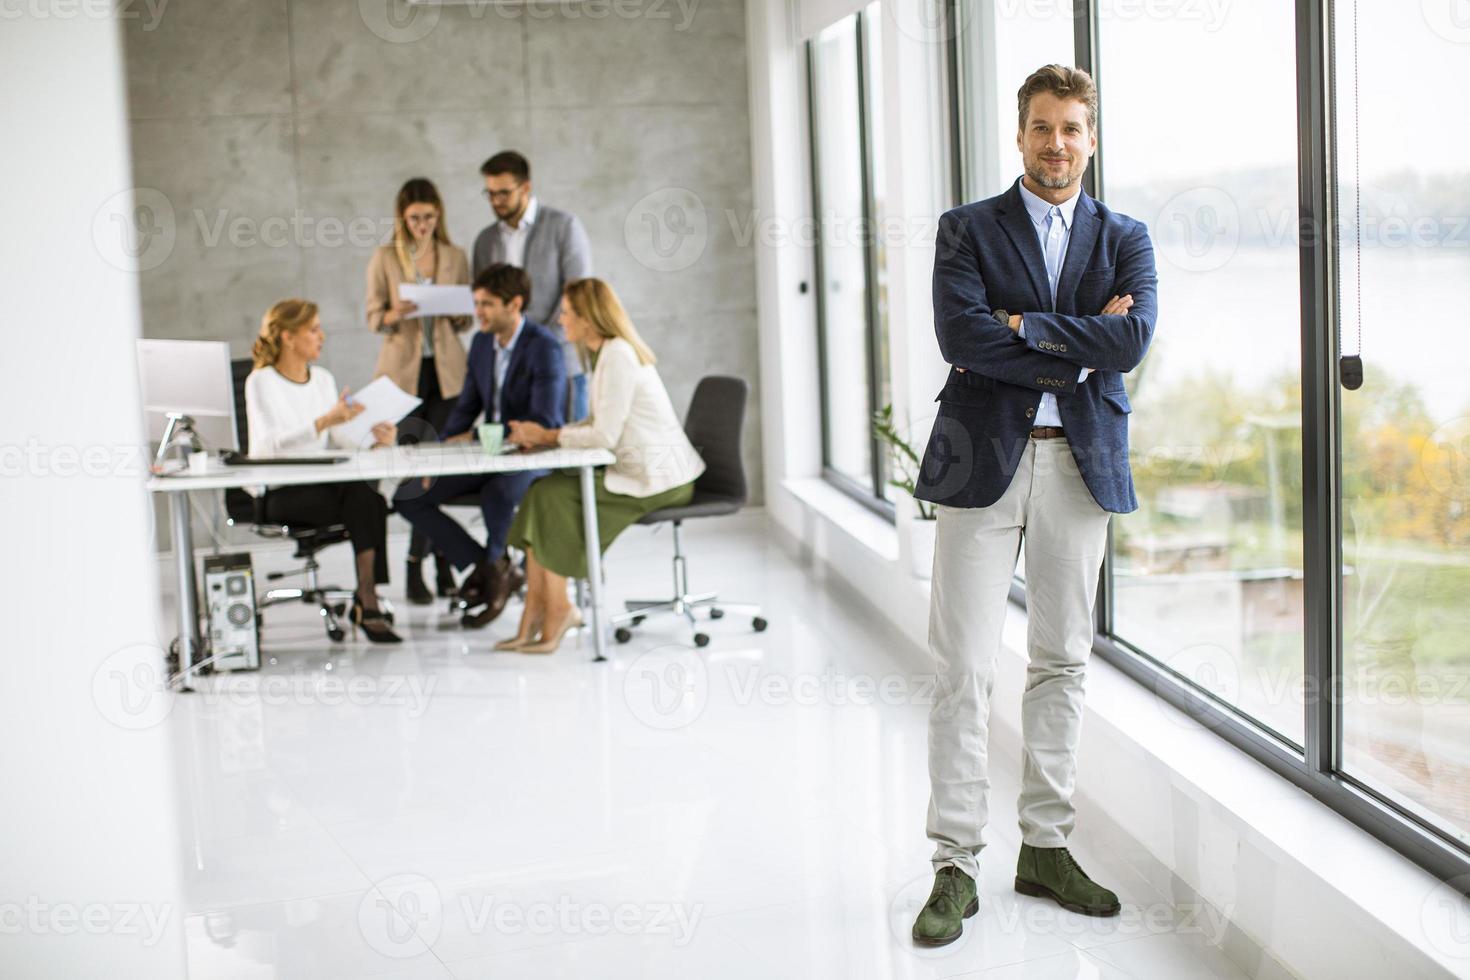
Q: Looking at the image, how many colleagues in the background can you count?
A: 5